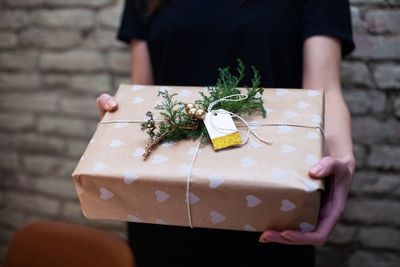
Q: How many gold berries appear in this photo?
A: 3